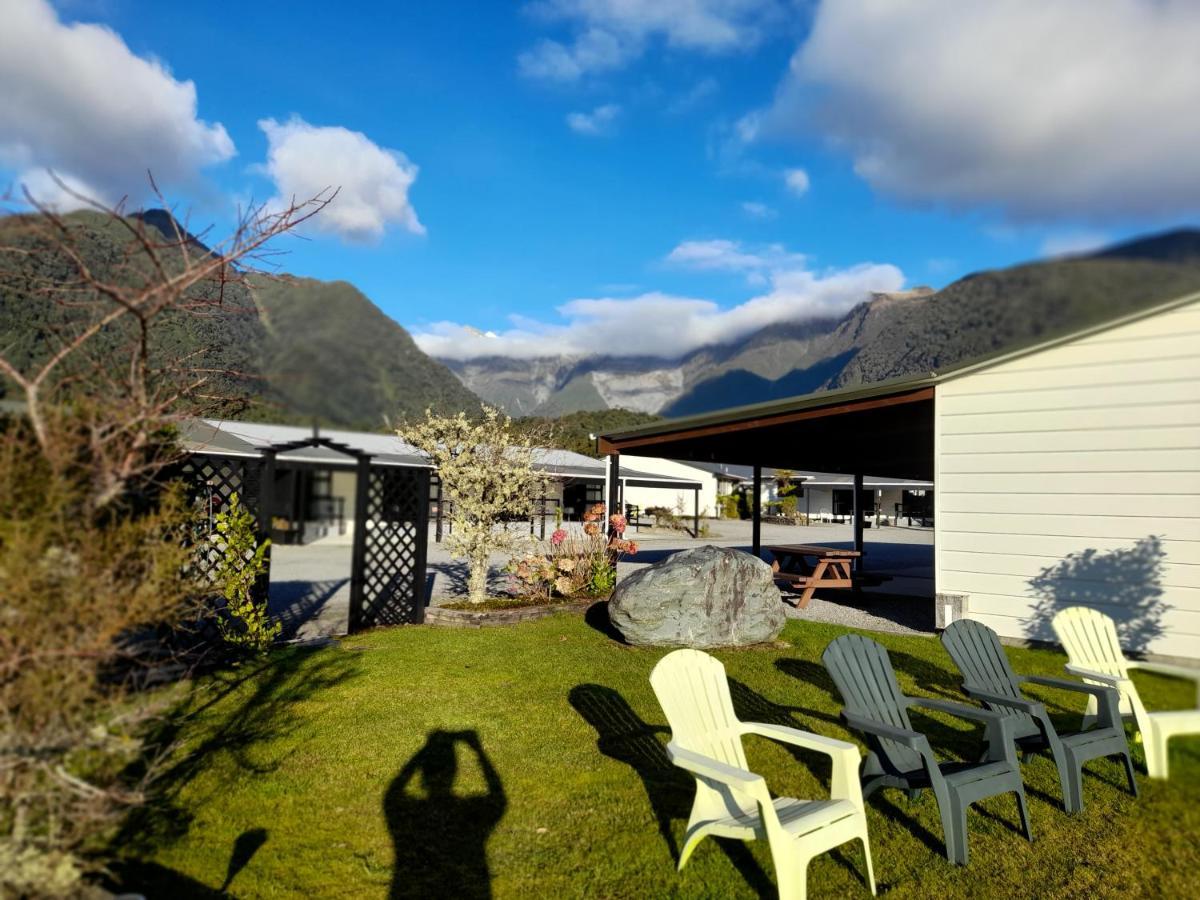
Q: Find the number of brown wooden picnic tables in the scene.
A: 1